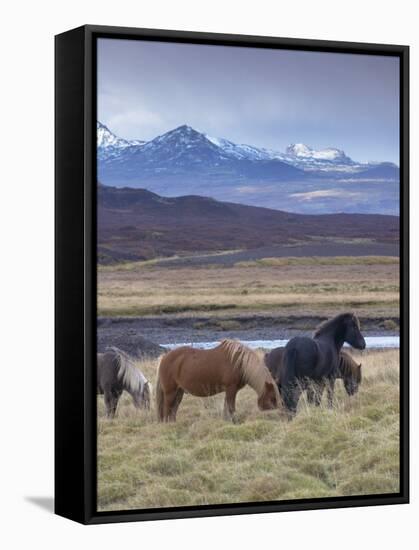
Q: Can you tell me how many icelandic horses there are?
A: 4